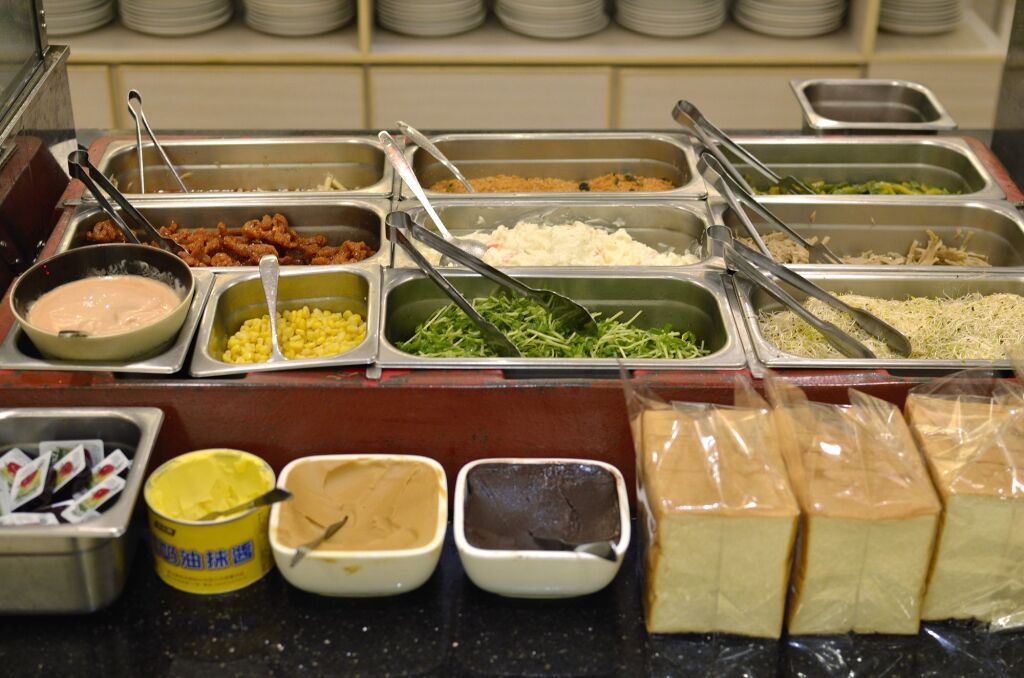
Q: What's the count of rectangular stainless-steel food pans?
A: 12